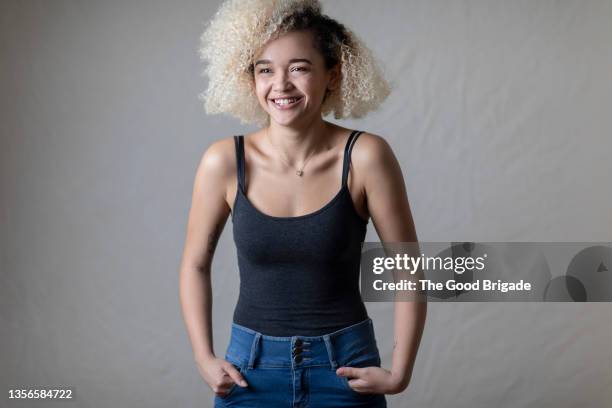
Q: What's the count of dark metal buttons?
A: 3